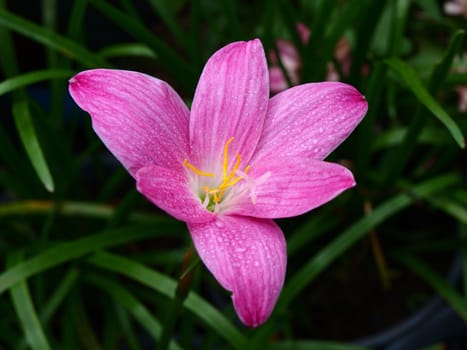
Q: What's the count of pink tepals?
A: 6